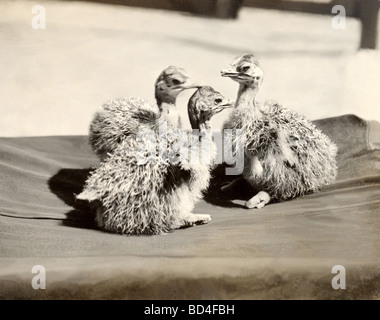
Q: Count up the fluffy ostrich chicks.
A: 3